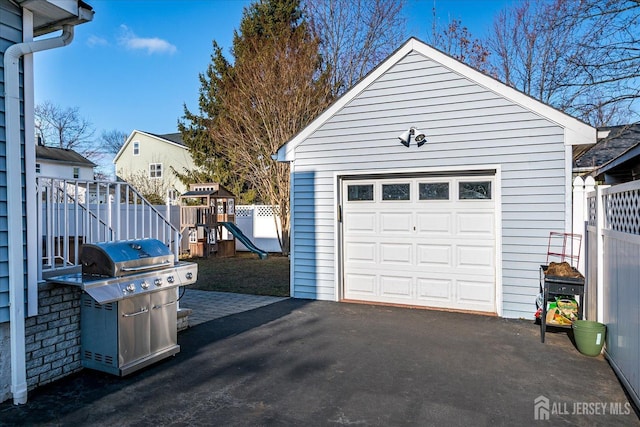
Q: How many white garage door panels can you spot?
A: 12